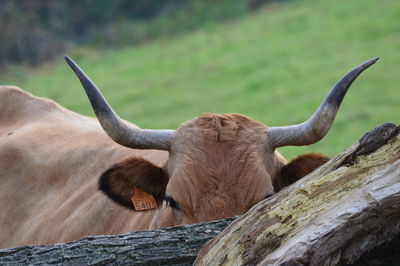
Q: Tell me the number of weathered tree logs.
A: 2